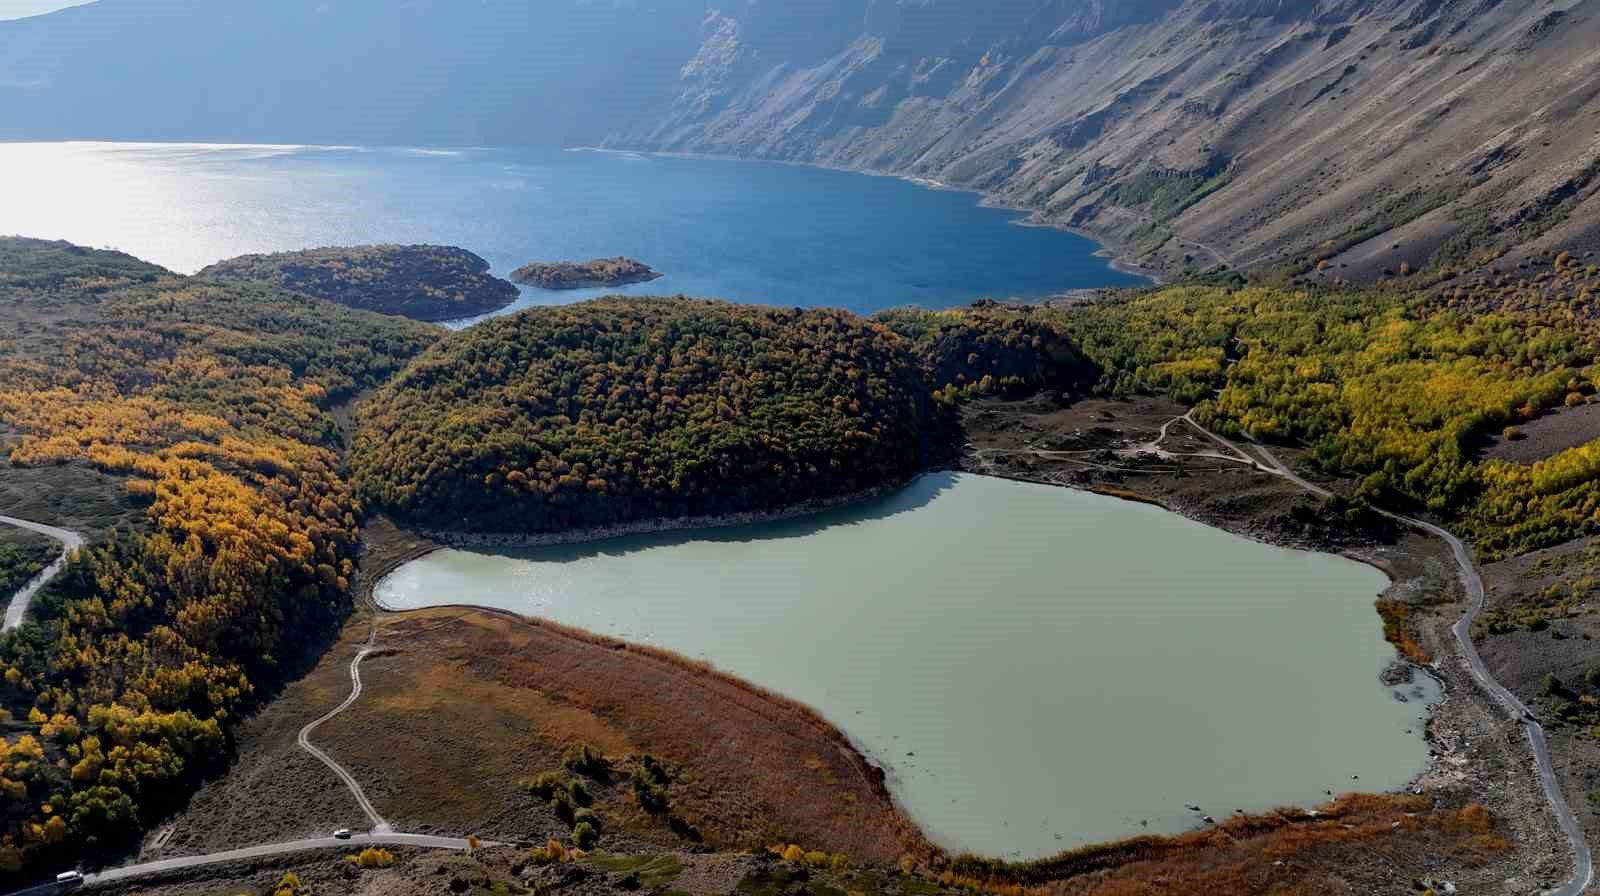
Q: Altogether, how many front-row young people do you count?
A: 0